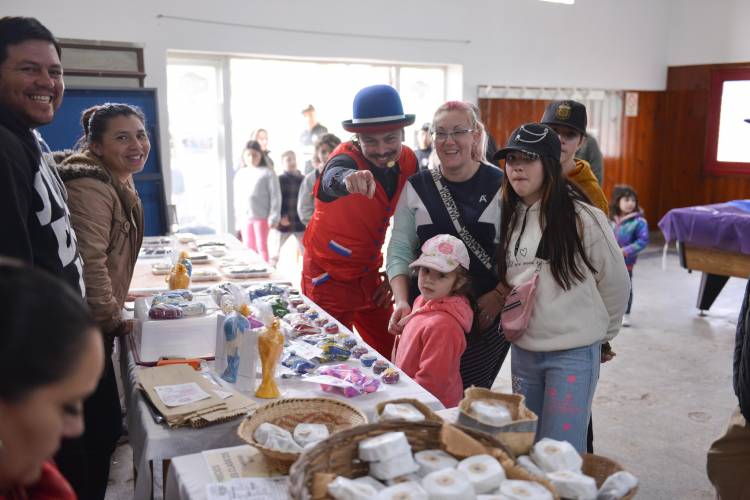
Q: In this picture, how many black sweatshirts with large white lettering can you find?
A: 1